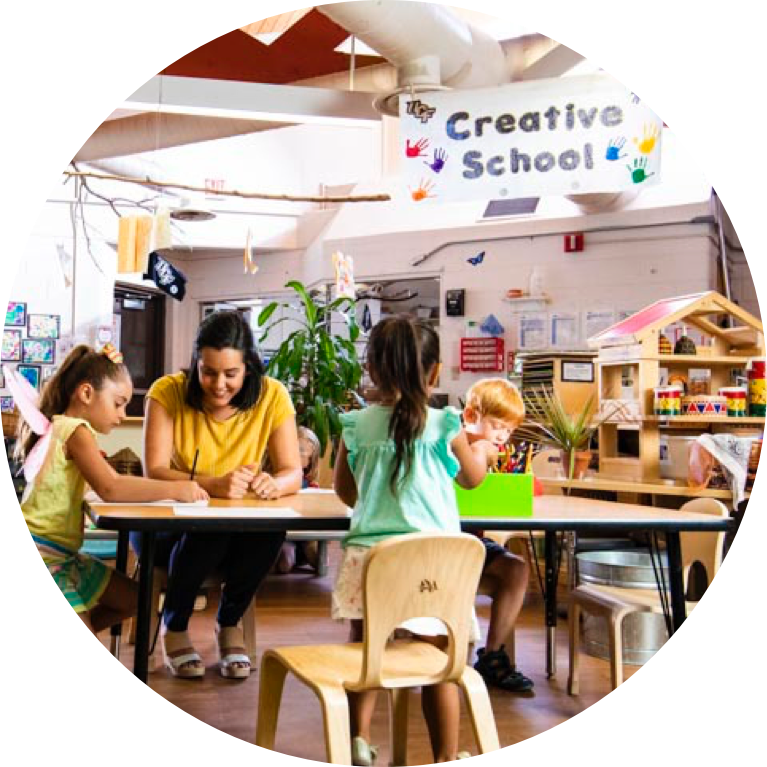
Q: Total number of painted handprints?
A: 6